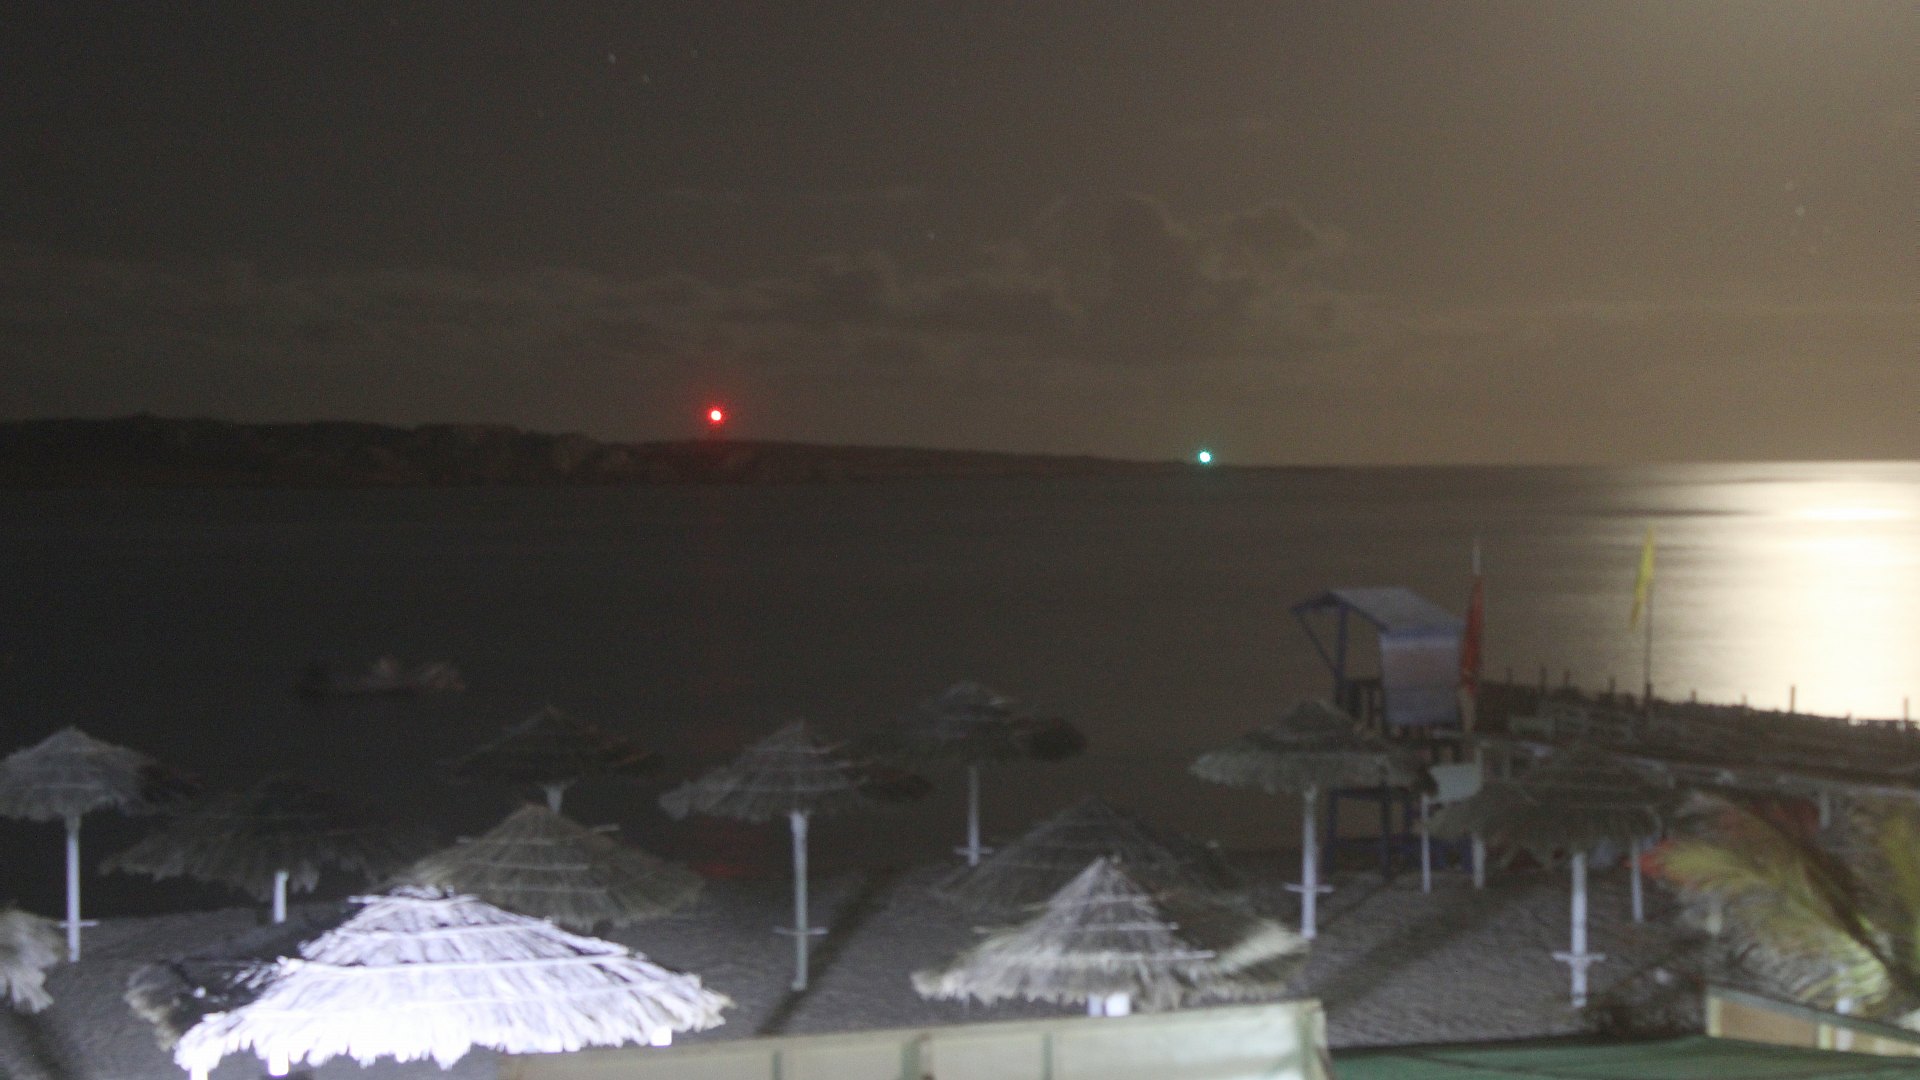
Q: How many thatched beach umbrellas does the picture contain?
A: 12